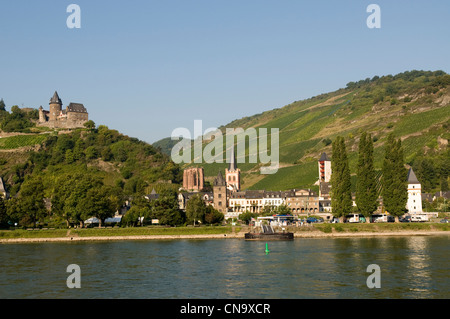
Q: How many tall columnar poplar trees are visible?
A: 3